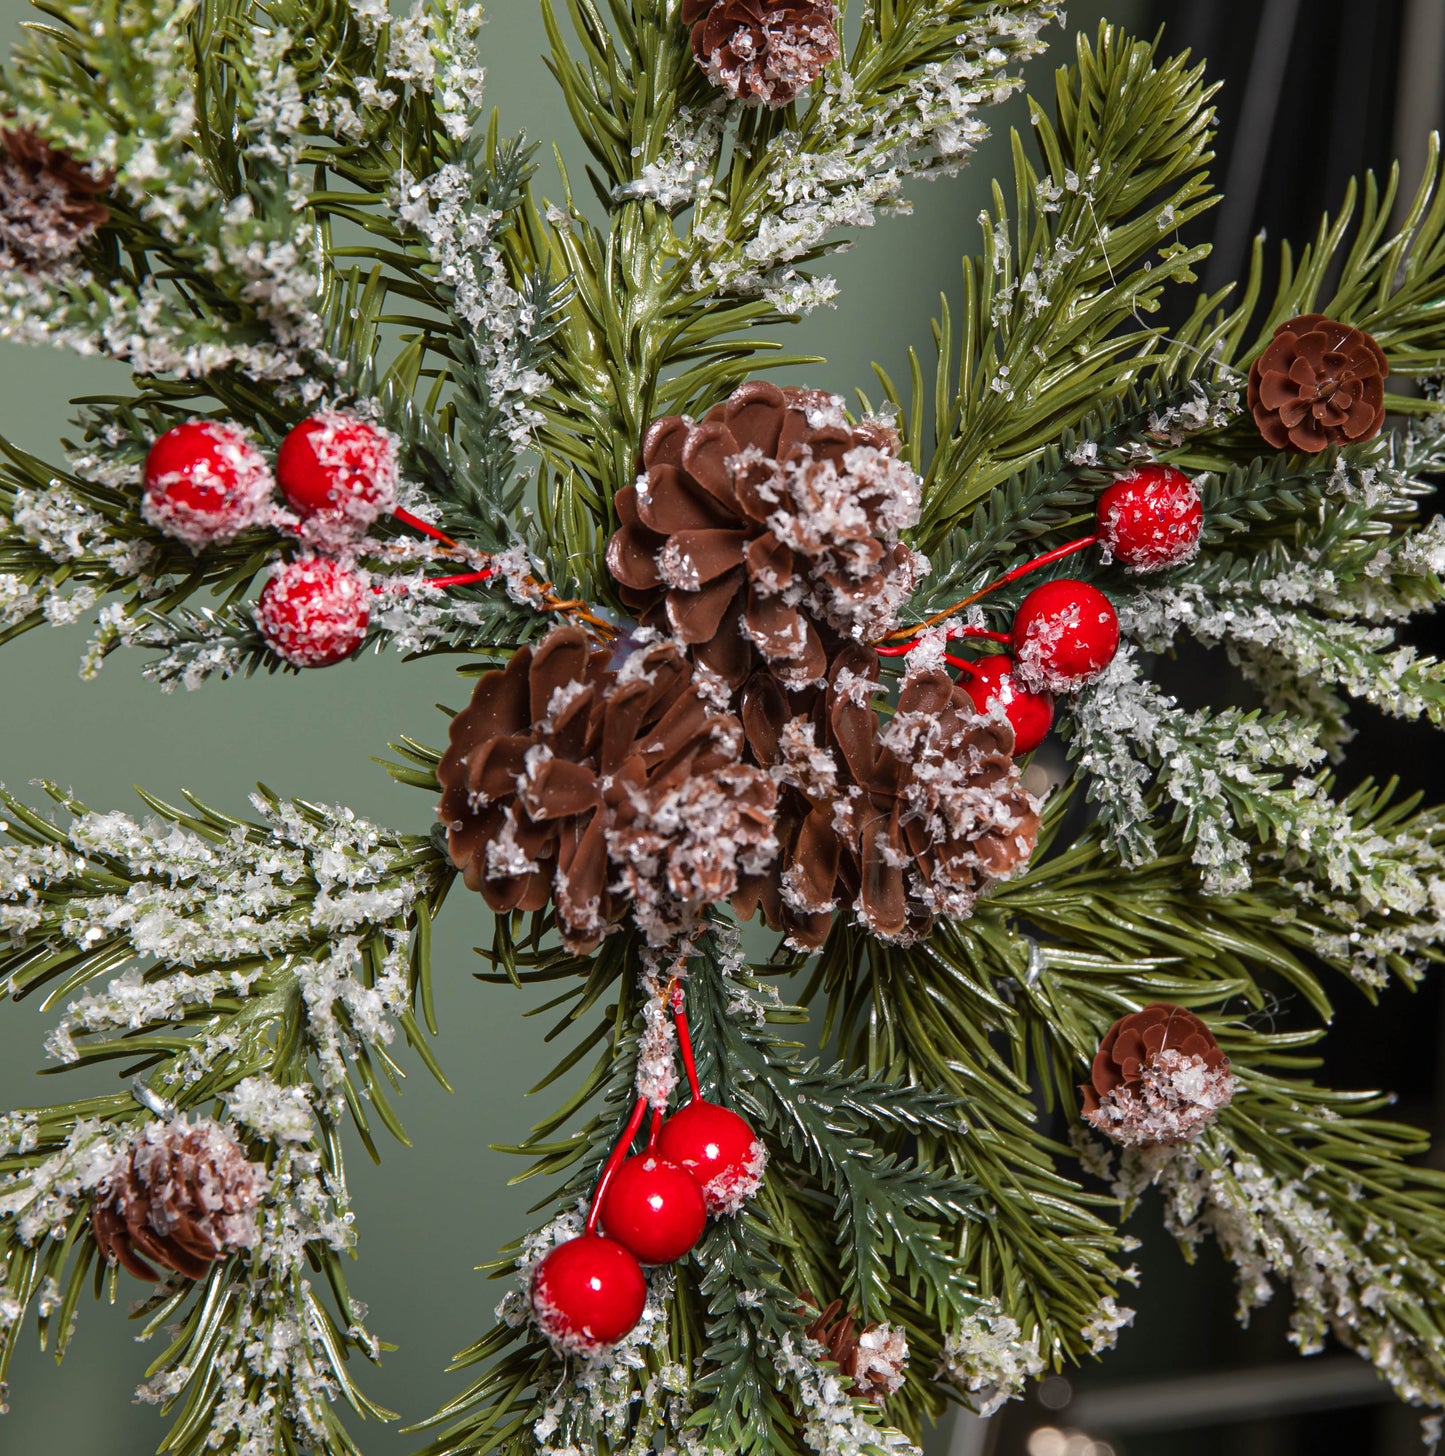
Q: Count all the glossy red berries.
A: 9